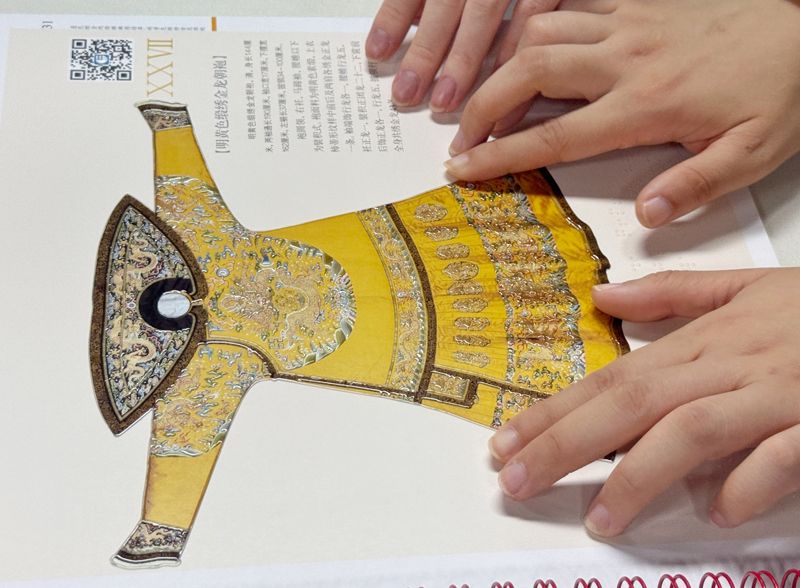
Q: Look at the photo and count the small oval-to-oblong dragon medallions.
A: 9